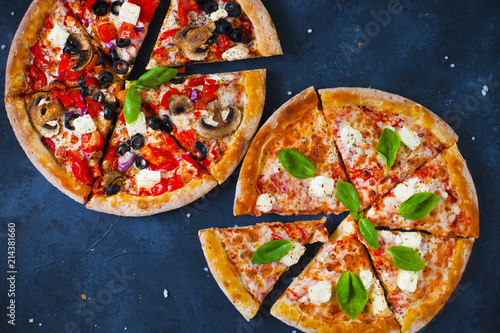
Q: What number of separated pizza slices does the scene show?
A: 2